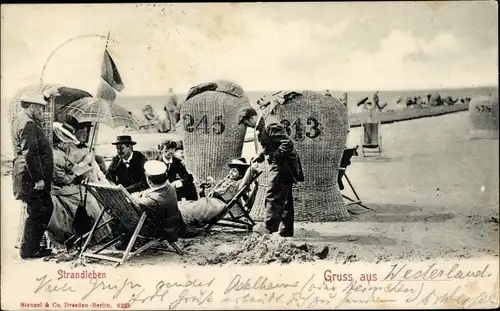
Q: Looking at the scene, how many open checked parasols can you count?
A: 1